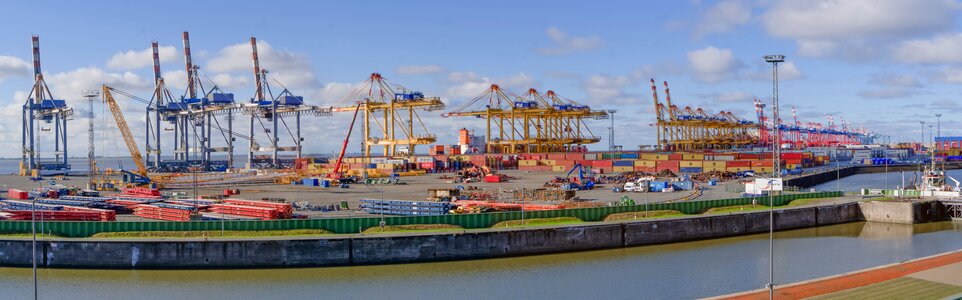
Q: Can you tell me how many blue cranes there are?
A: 4